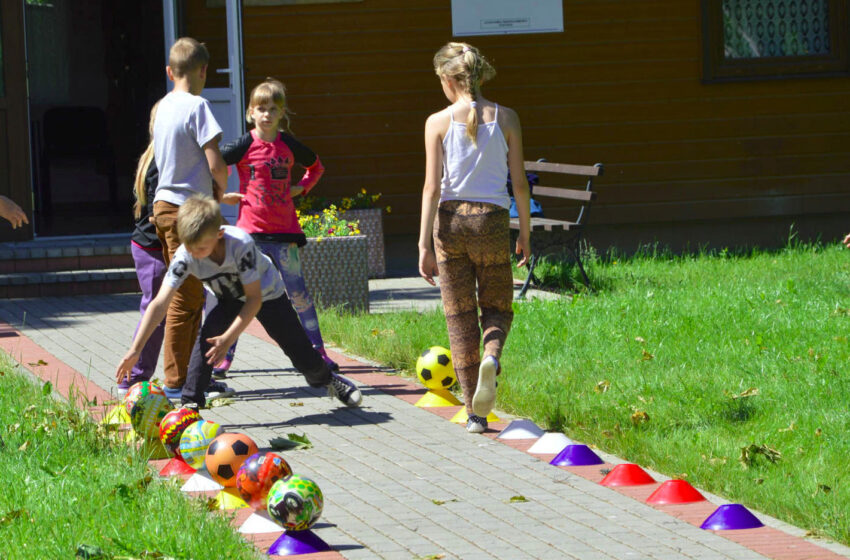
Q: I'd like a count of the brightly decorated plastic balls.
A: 8